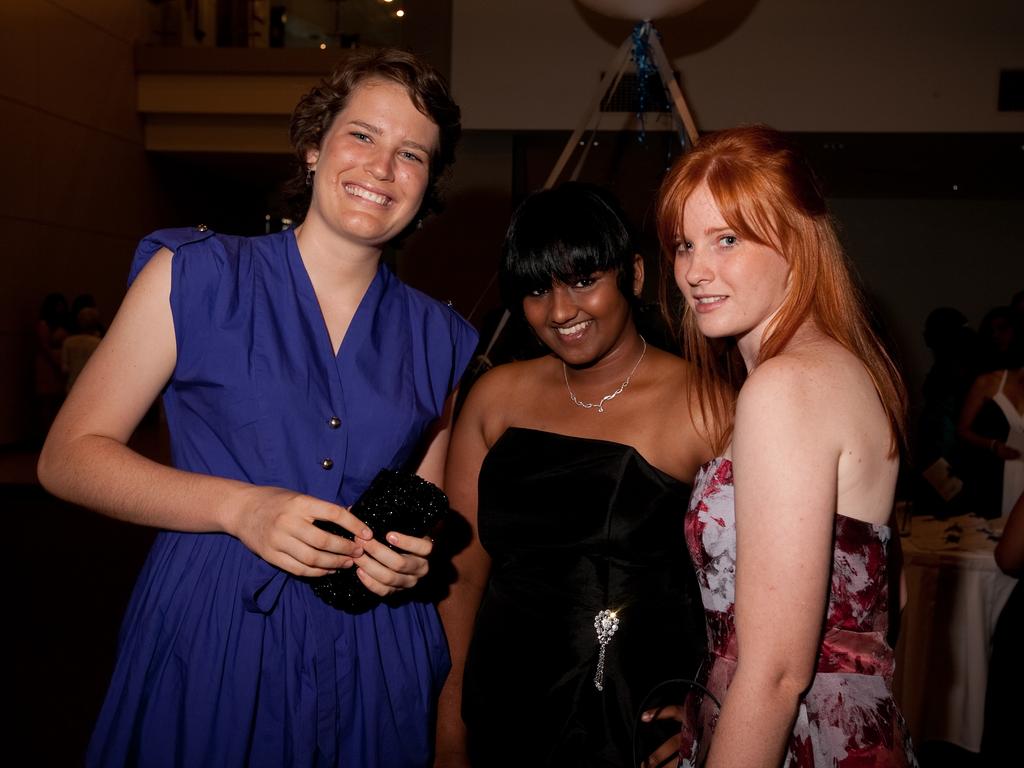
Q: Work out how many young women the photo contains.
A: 3